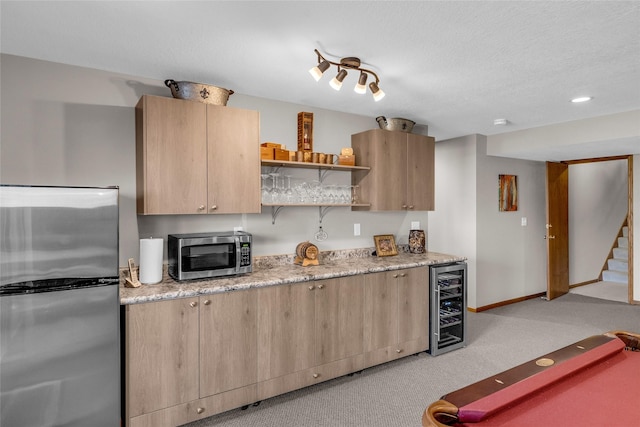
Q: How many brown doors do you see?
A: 1